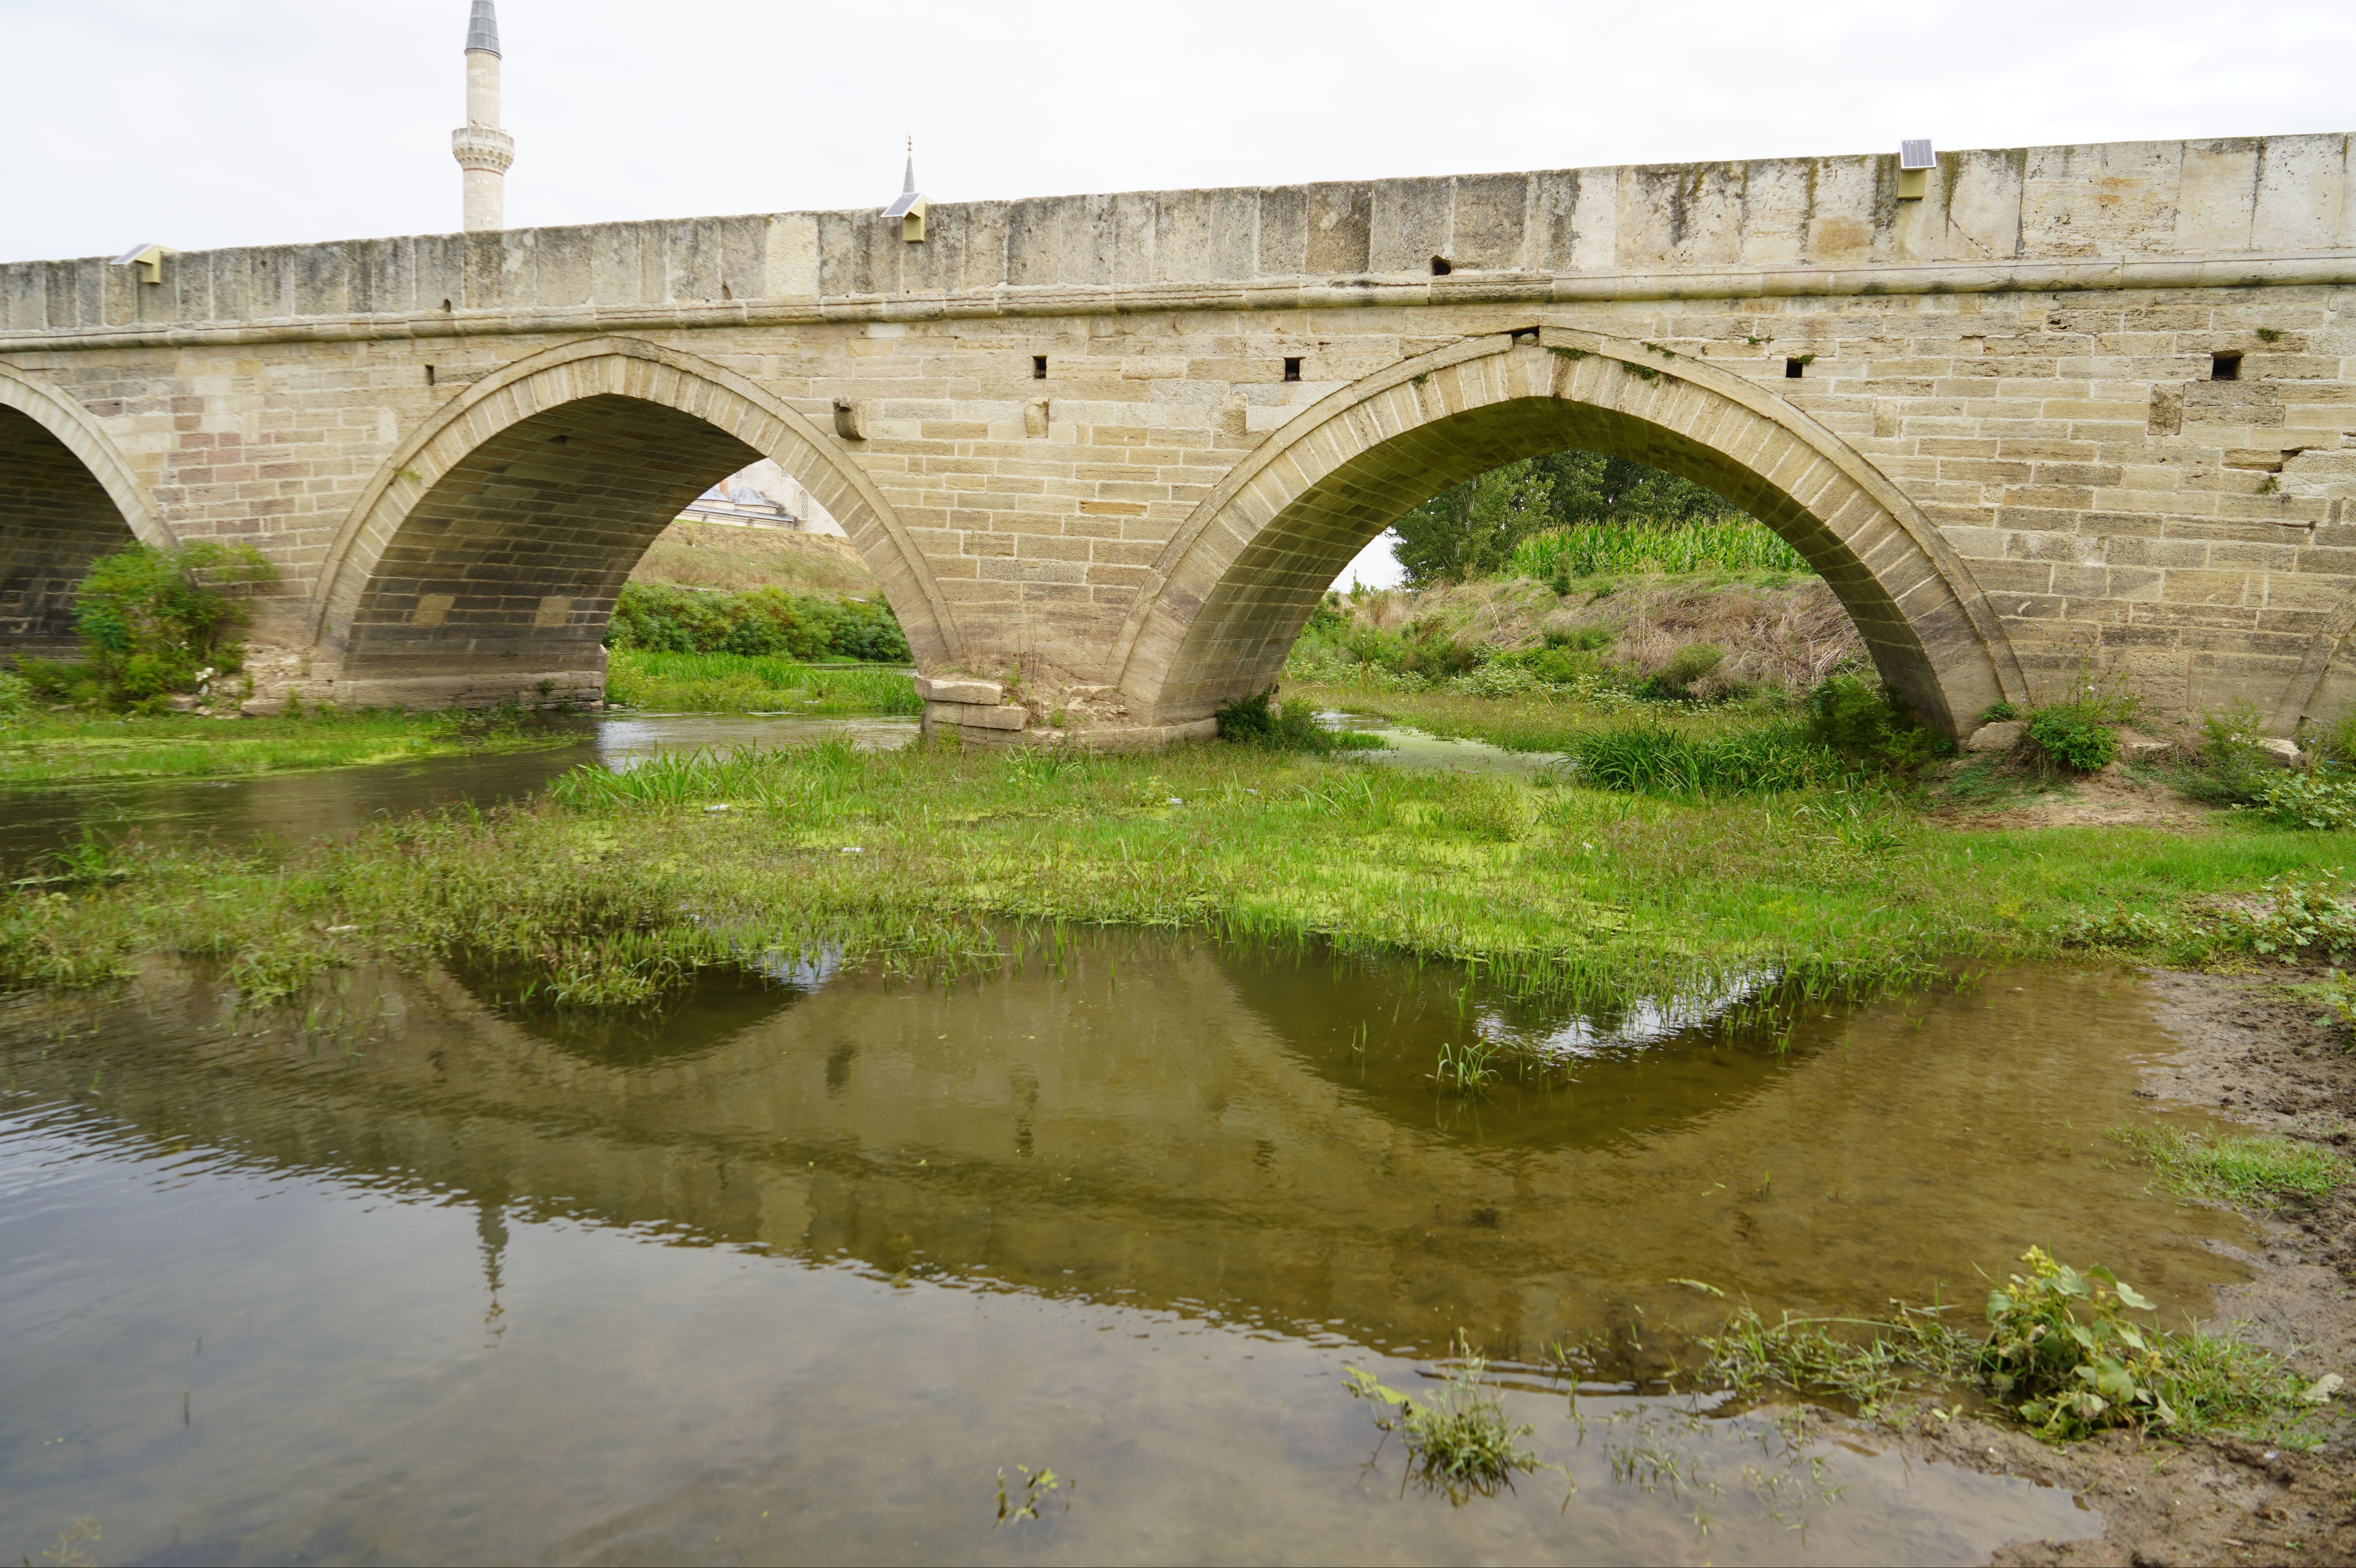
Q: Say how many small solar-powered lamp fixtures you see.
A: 3